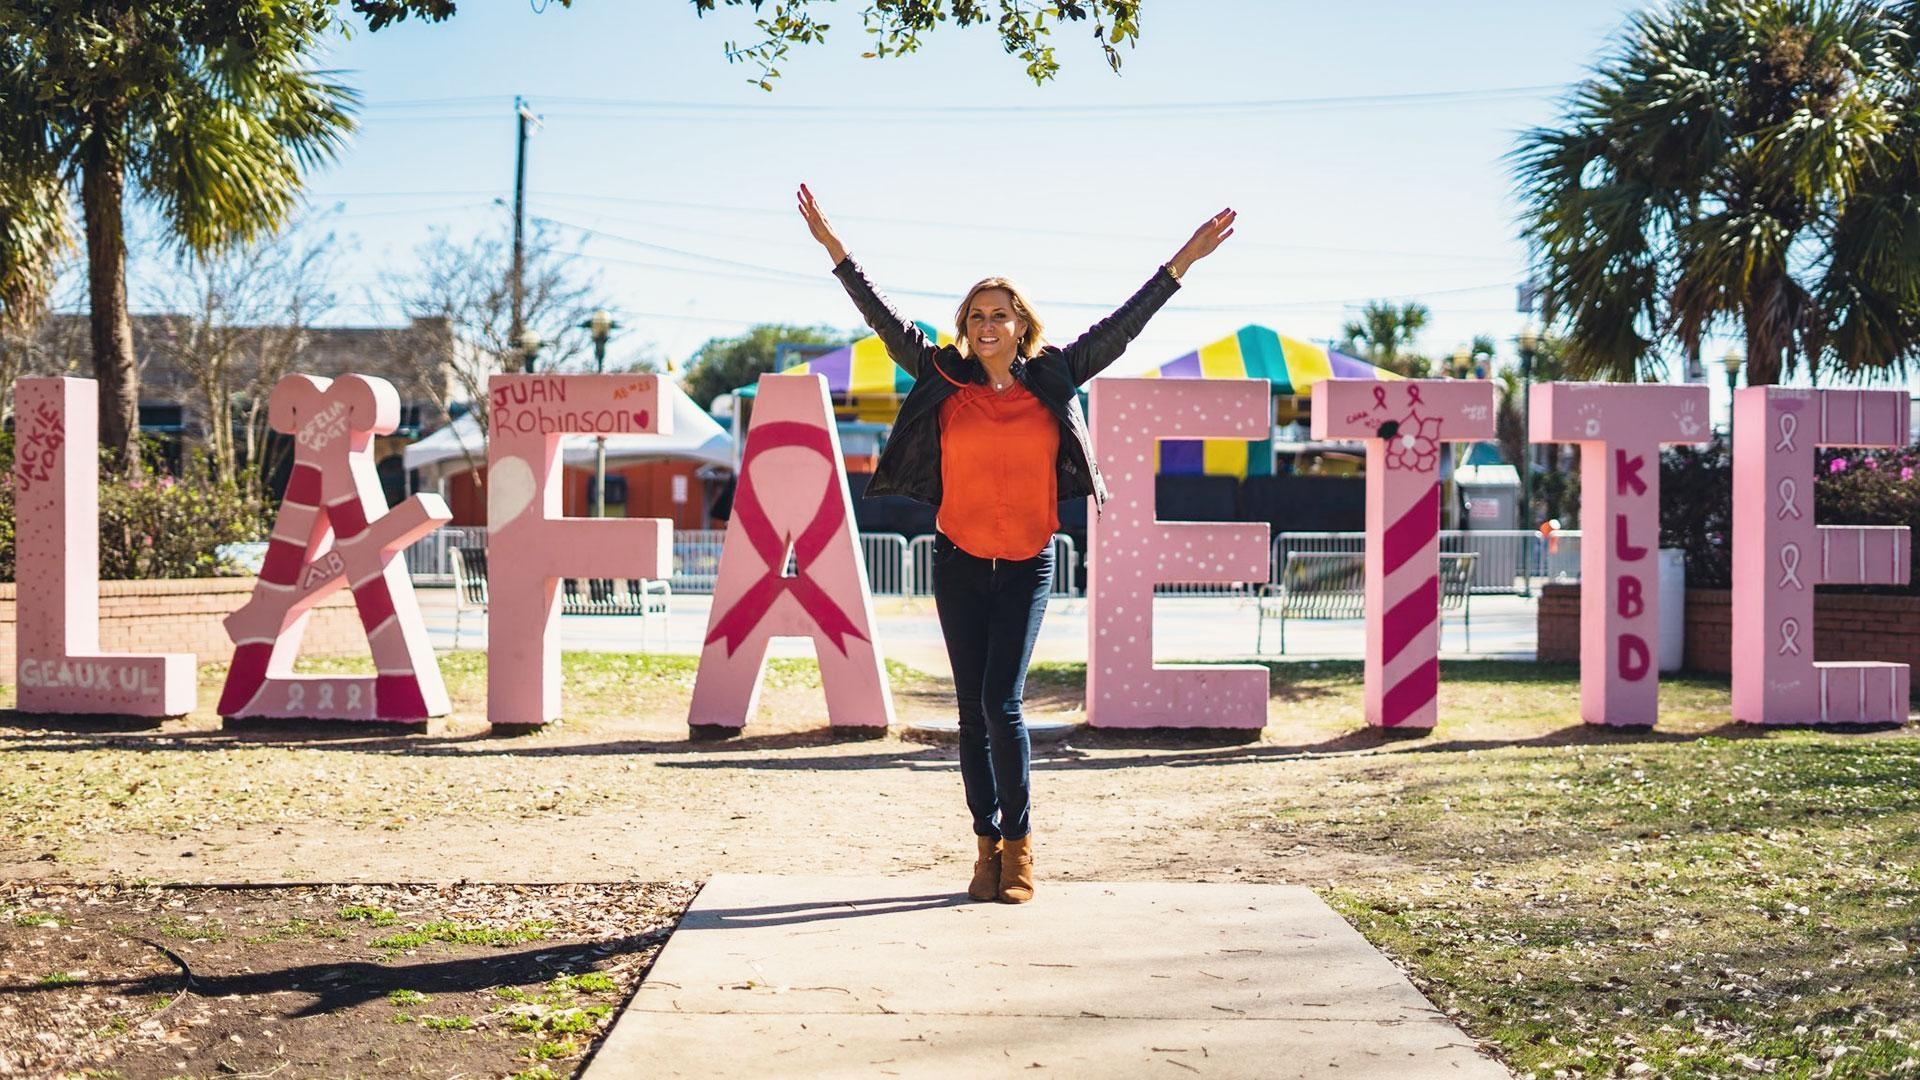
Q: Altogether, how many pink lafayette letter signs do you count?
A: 8